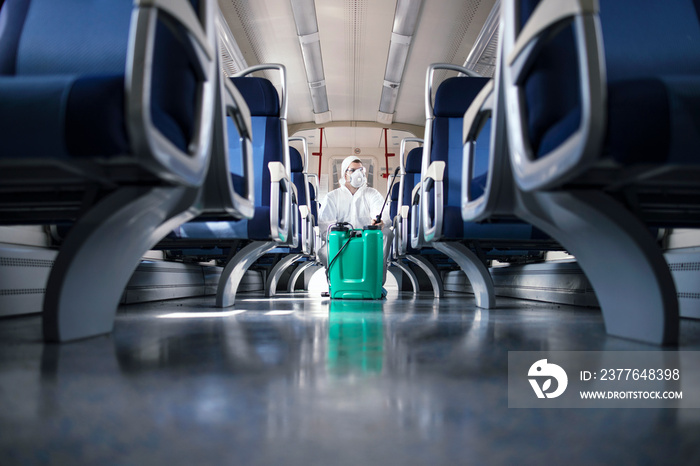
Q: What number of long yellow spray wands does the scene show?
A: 0